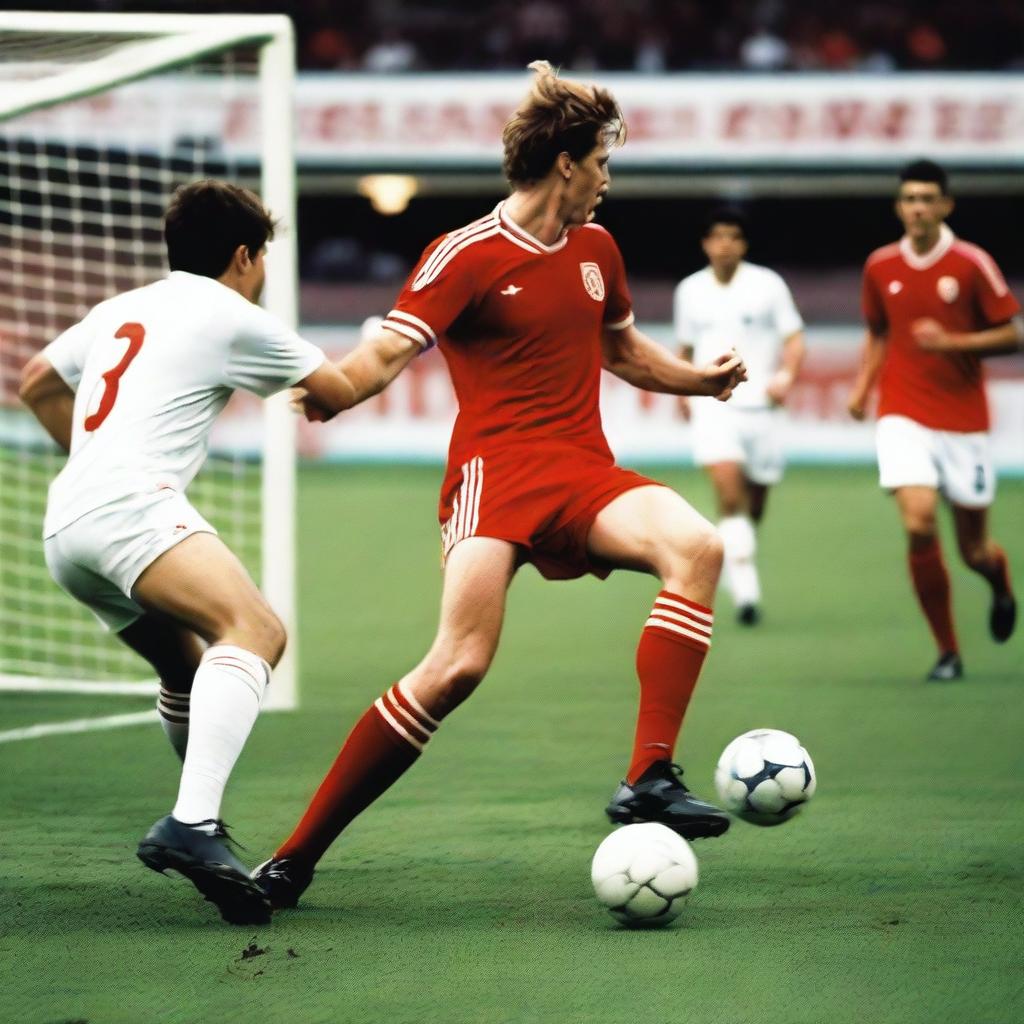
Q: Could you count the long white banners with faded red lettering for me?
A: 2